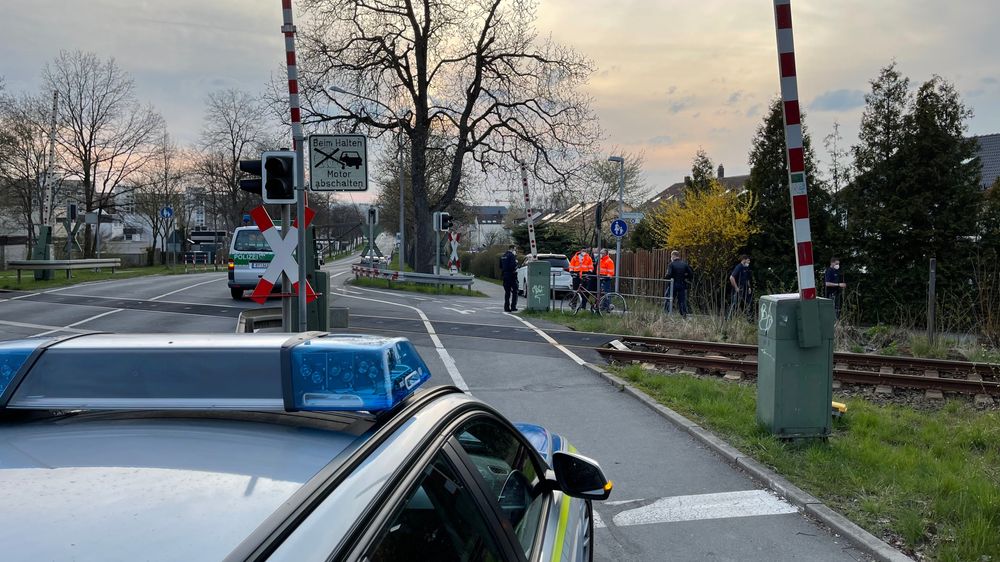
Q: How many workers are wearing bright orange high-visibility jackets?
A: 2